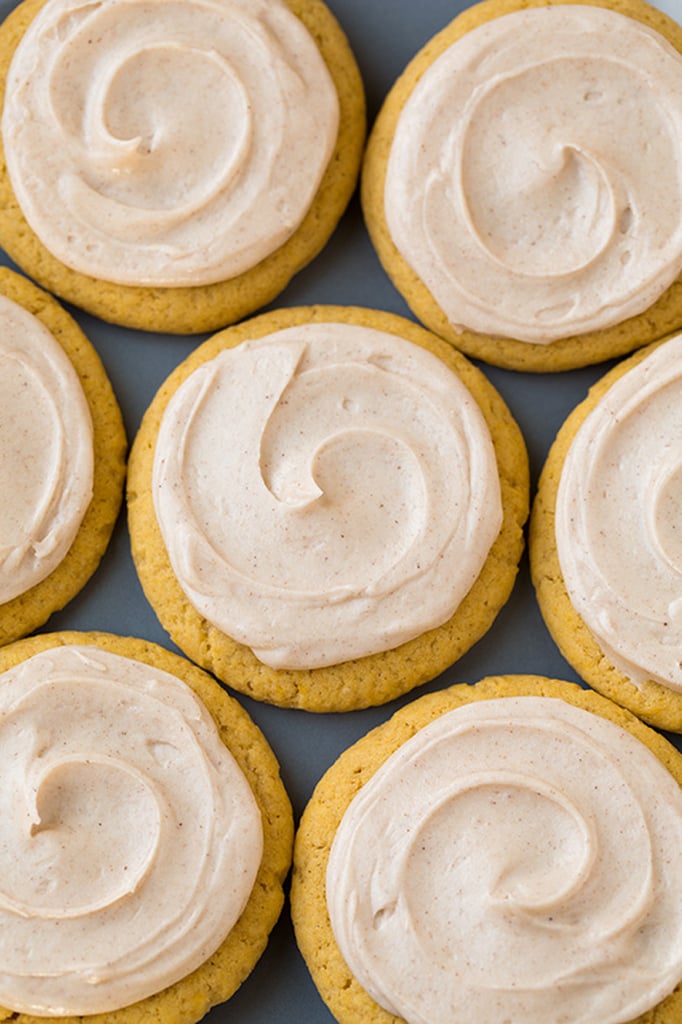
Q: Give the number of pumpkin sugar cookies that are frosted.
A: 7